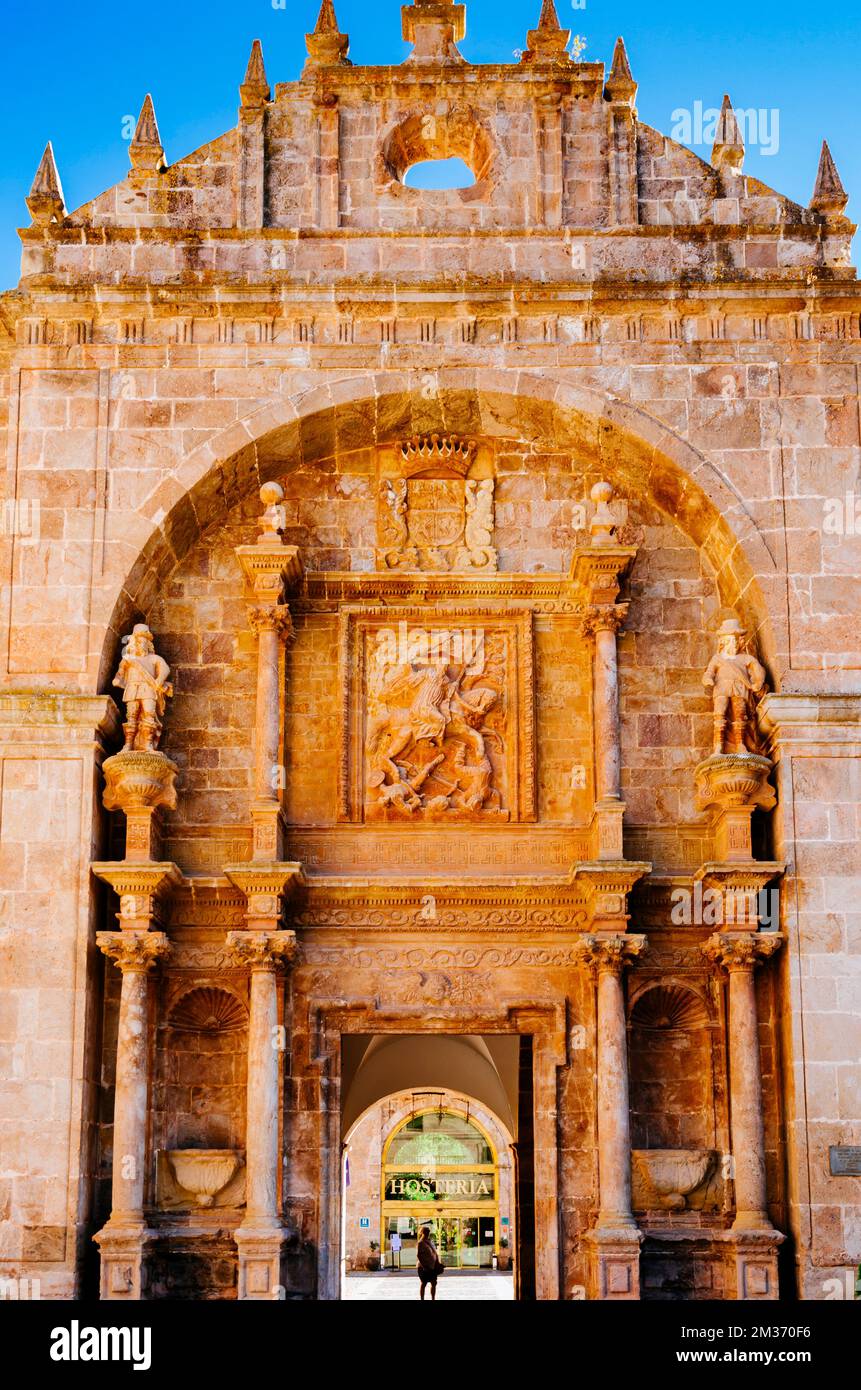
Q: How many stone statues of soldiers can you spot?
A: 2